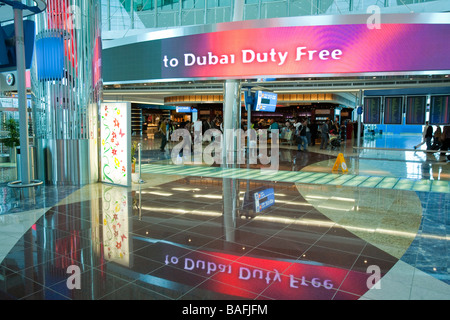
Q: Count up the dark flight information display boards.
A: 4